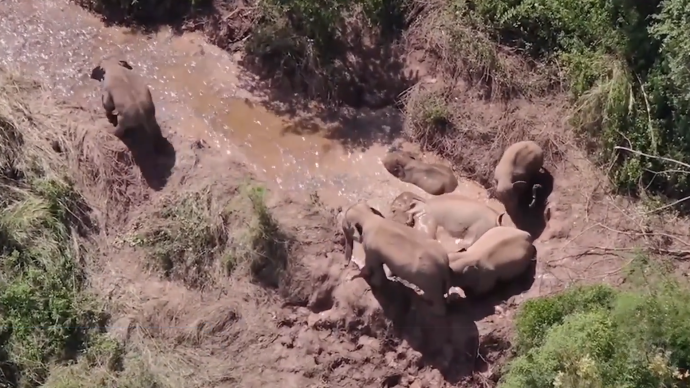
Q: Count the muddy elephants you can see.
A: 6